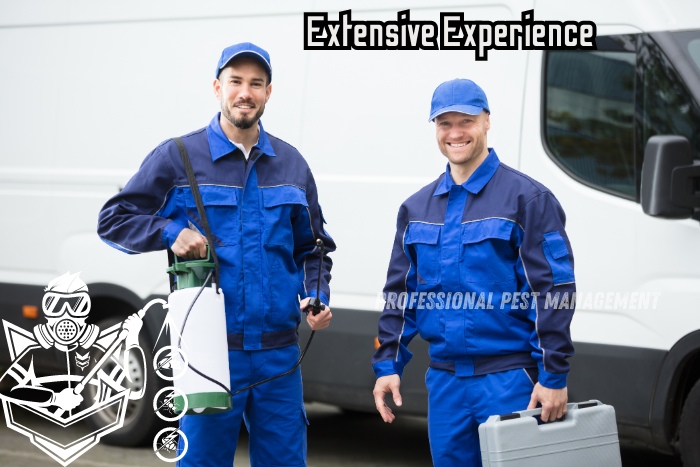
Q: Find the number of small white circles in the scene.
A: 3